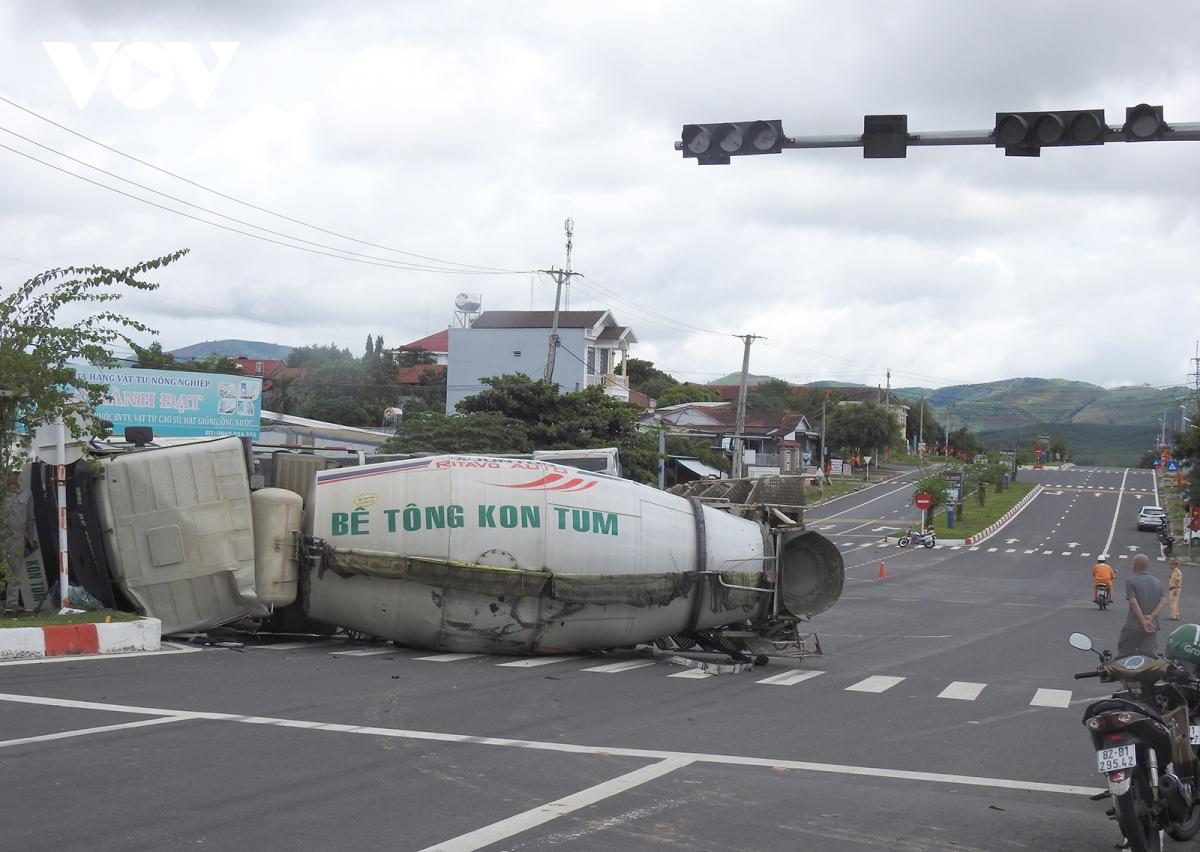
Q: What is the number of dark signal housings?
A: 4